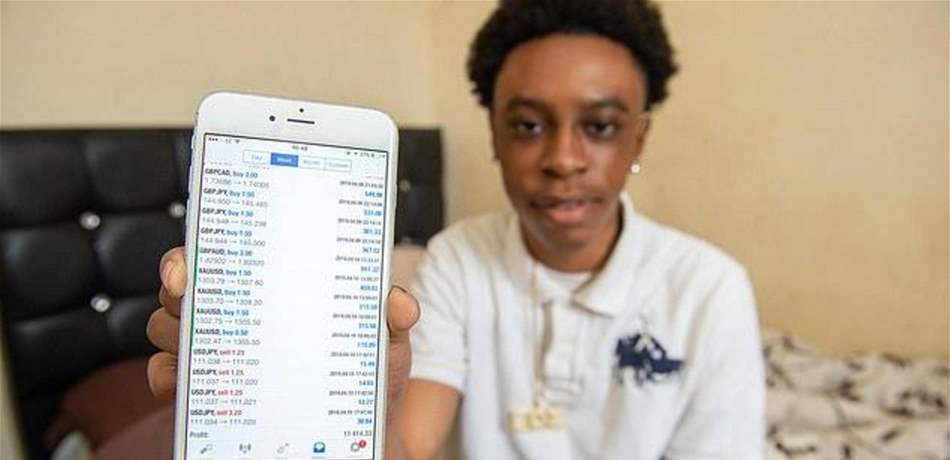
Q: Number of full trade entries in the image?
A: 13